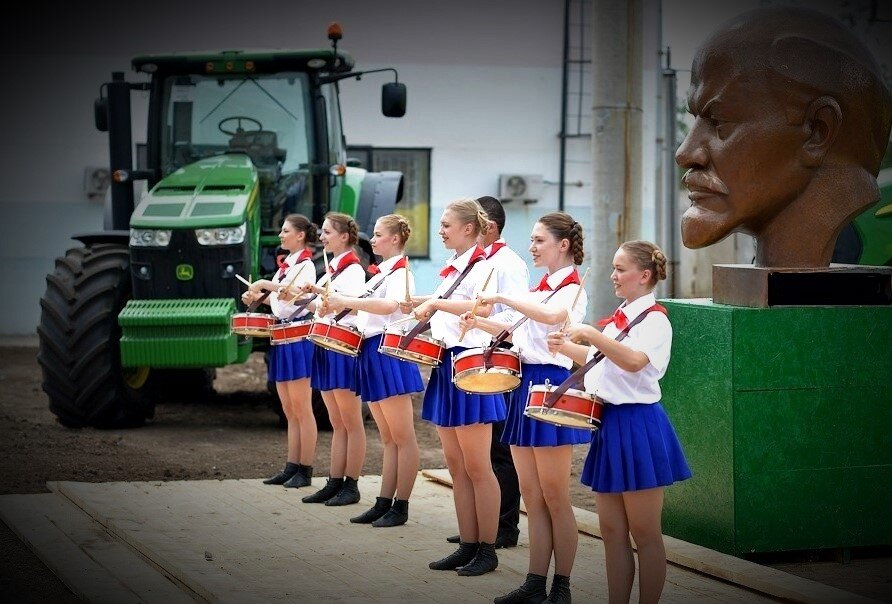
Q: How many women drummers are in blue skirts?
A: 6